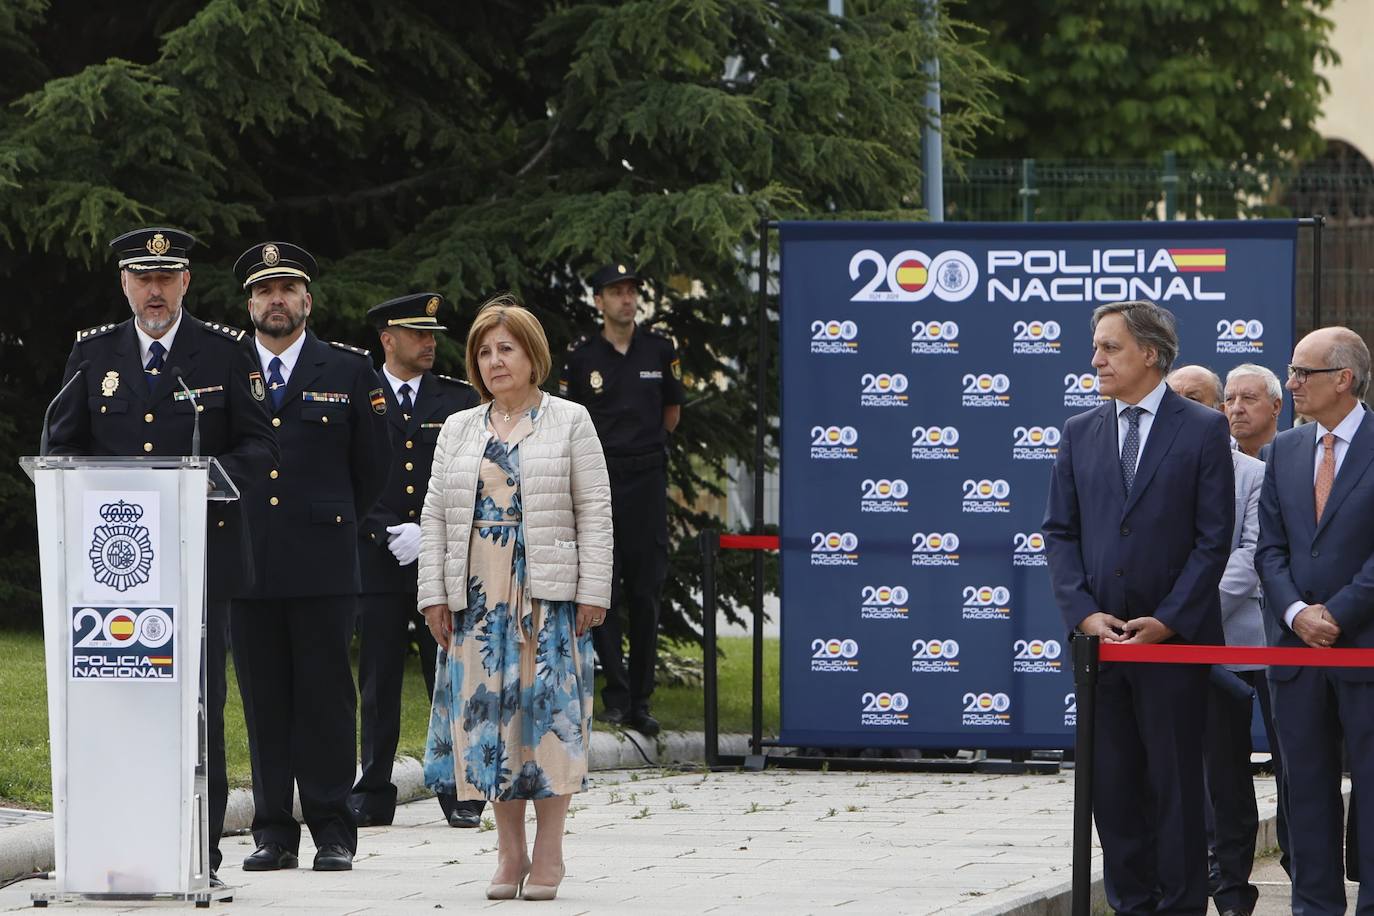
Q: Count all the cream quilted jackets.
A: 1